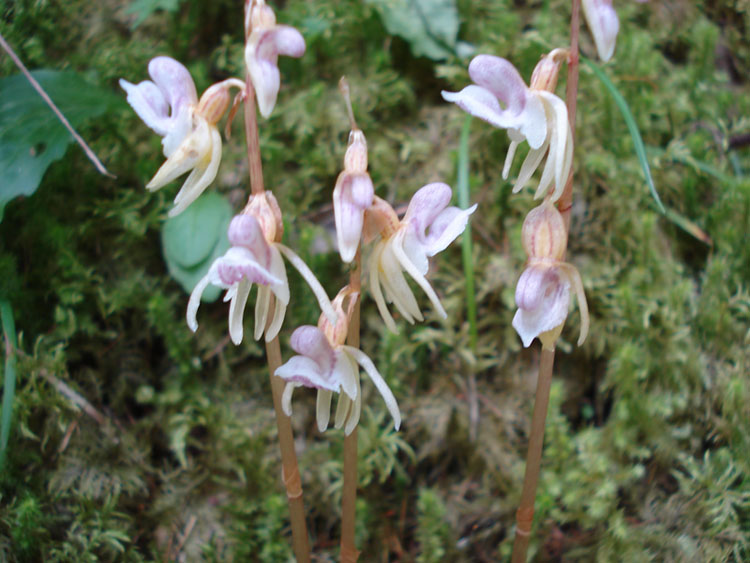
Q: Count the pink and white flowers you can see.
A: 9